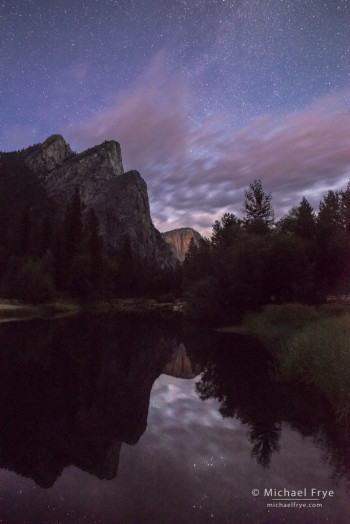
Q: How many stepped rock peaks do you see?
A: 3